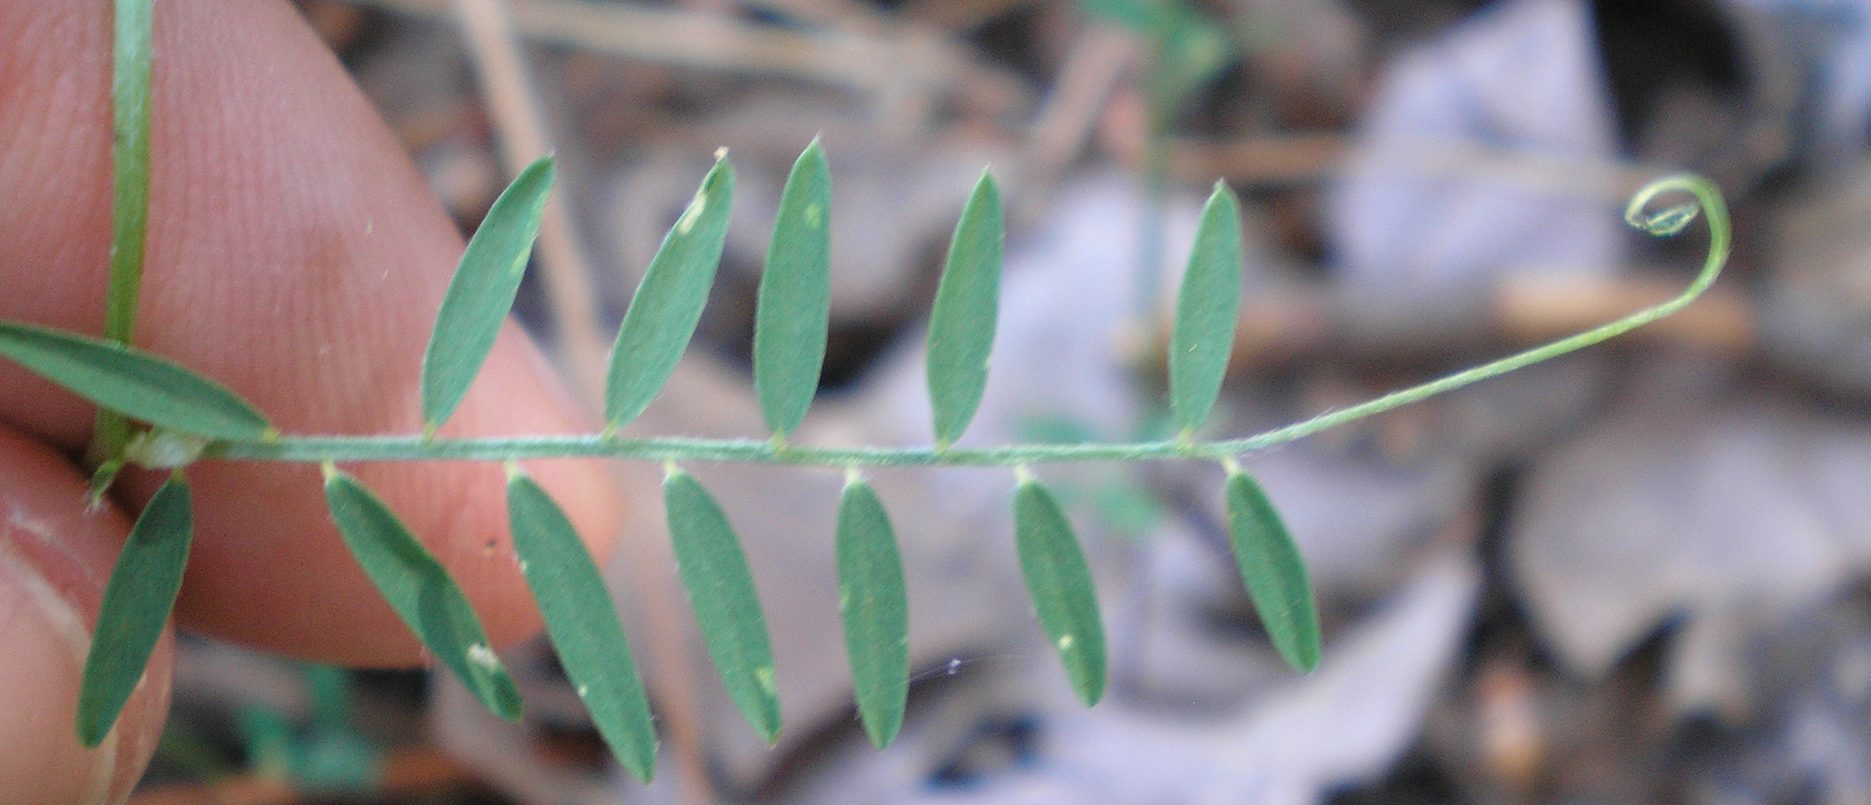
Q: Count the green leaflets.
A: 13